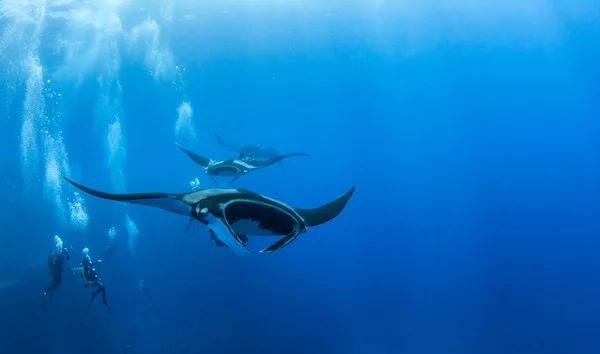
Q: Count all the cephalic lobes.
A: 4